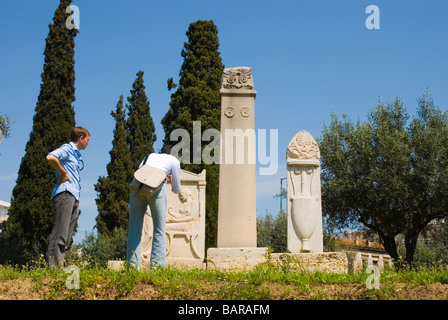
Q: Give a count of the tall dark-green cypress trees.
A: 4